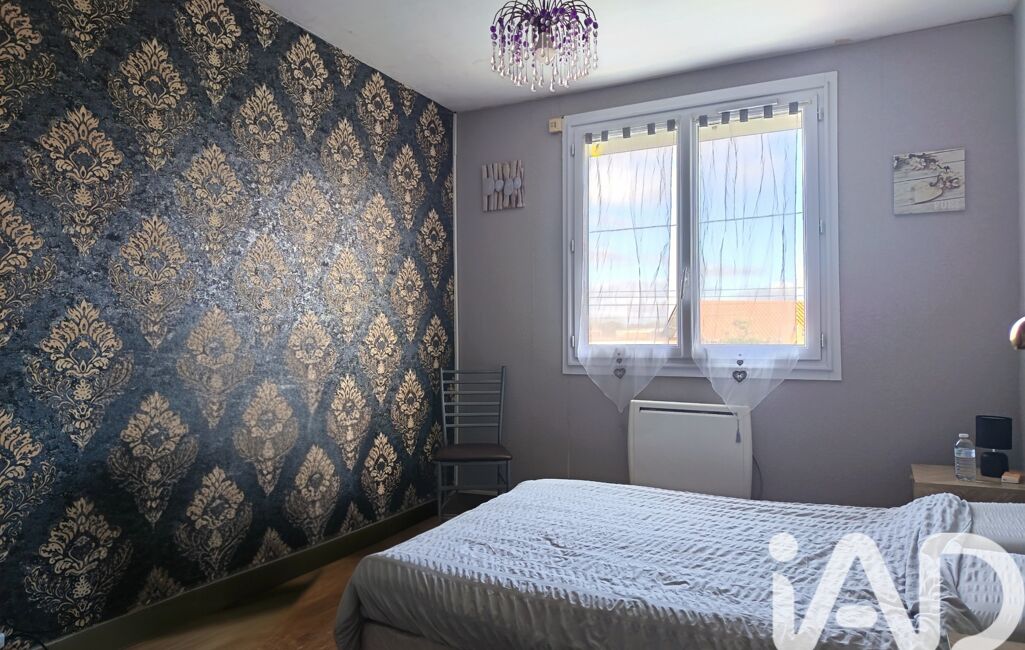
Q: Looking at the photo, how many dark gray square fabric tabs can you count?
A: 10